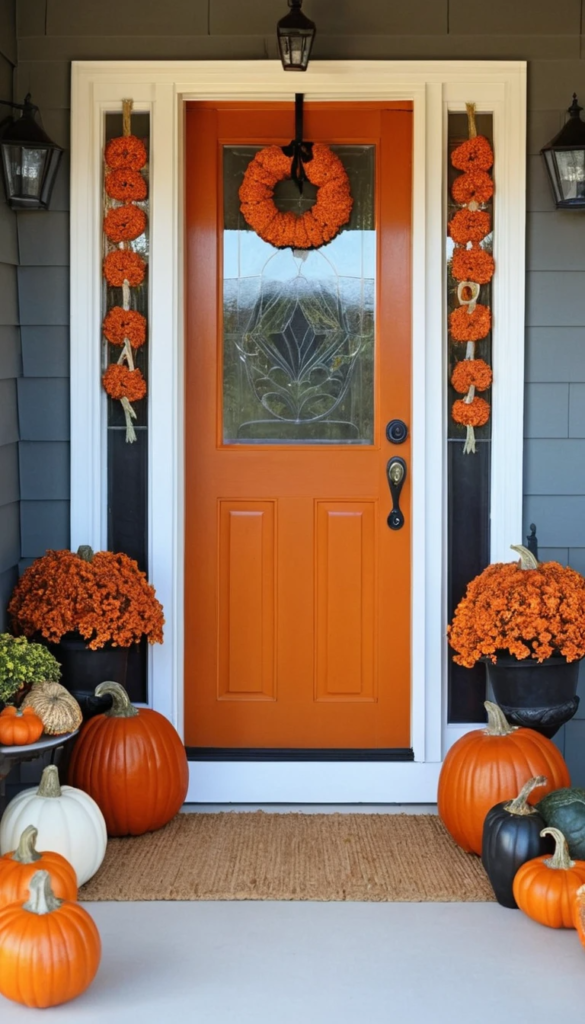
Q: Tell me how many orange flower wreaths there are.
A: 1